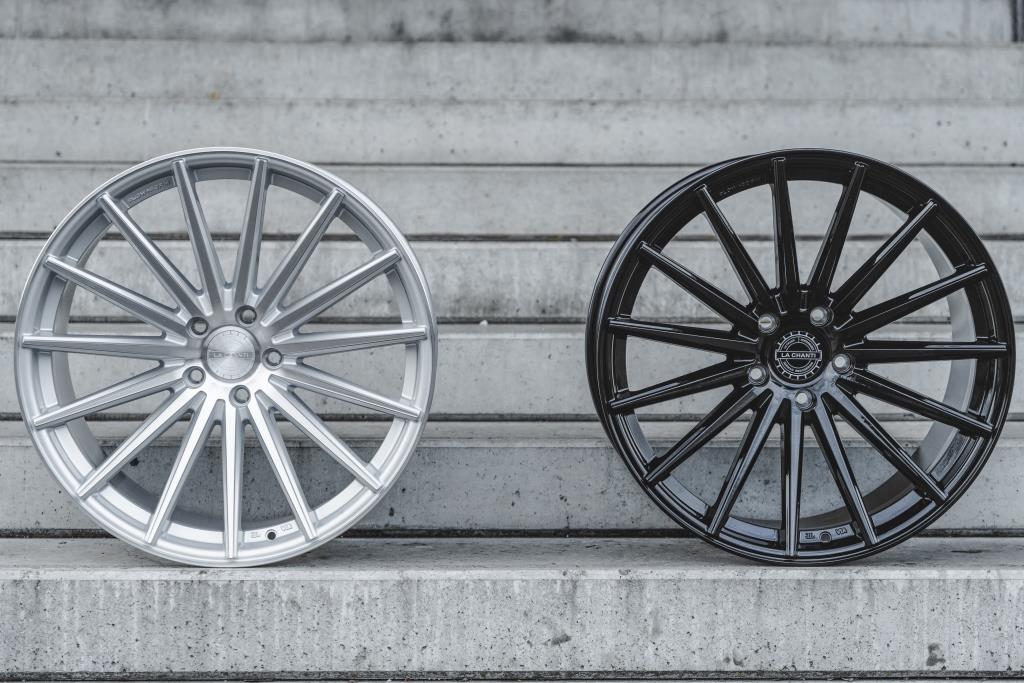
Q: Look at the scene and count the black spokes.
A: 15